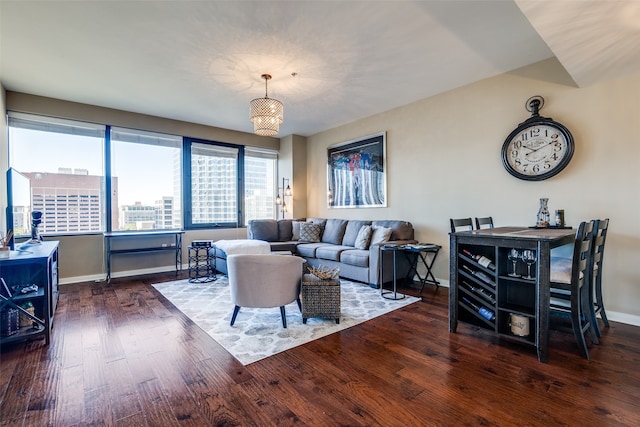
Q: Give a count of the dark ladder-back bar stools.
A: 4